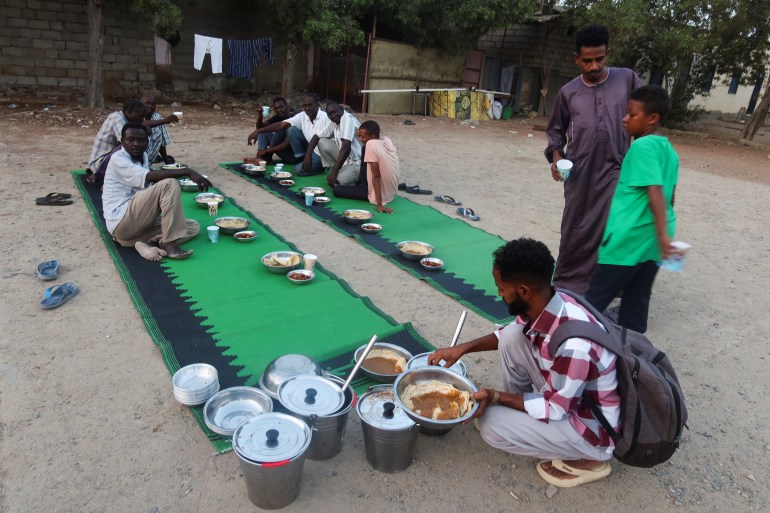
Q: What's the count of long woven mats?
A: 2